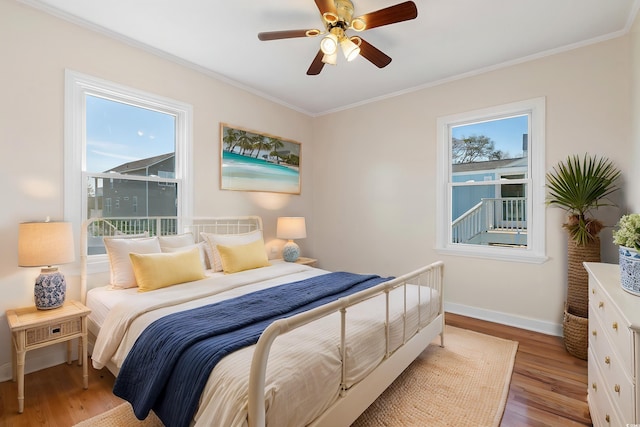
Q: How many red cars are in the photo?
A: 0